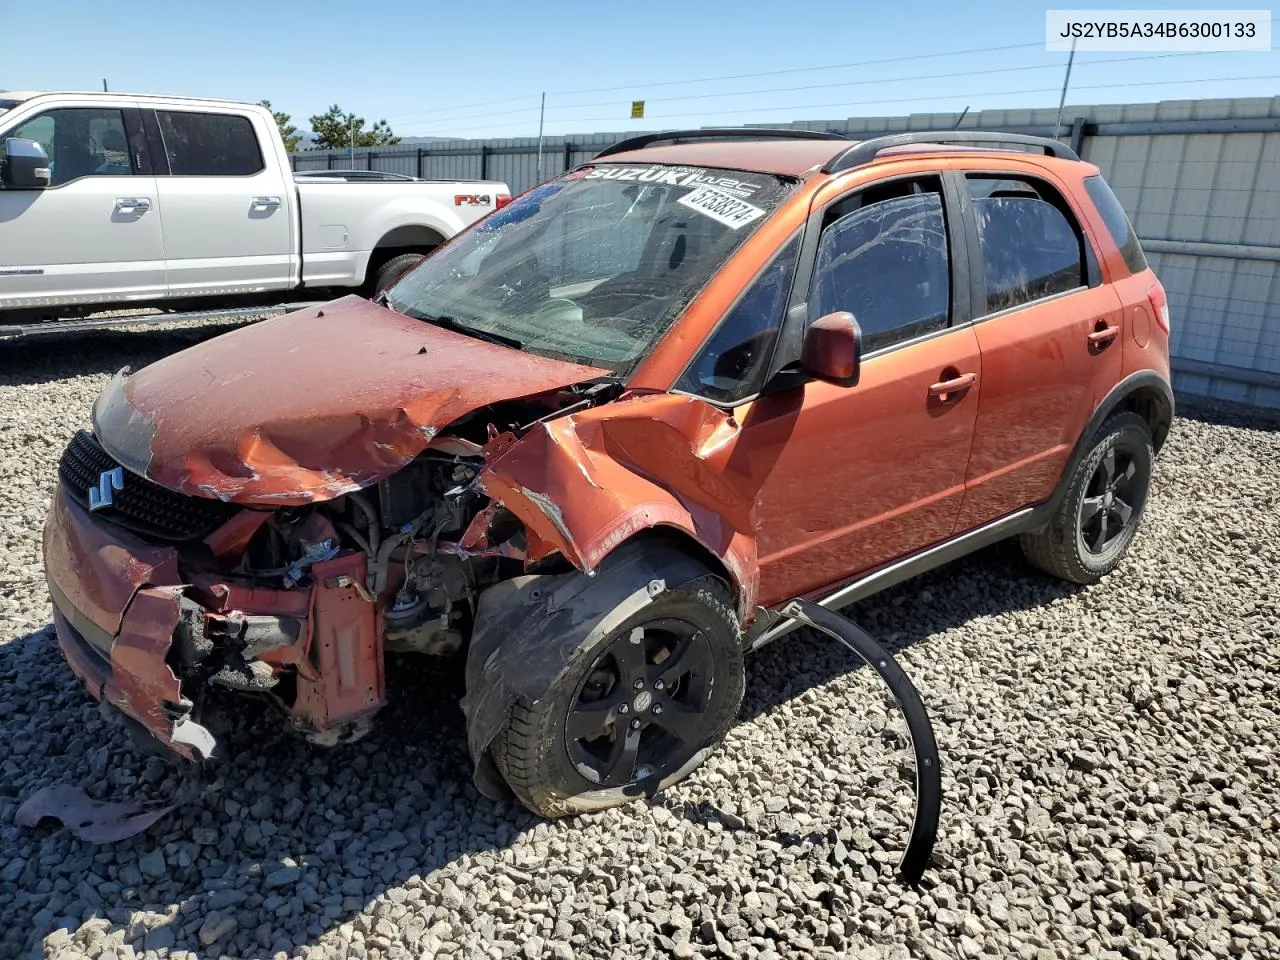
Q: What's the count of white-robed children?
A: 0